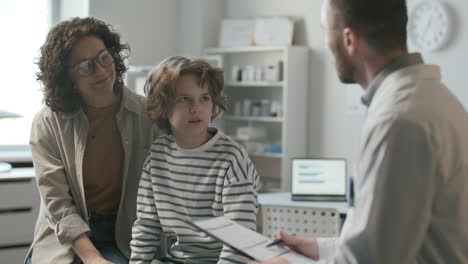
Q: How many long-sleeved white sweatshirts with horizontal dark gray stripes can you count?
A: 1